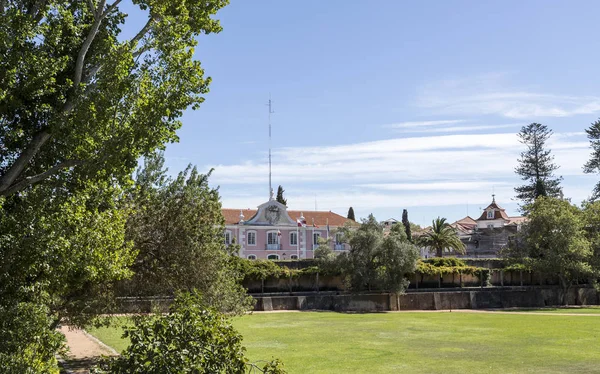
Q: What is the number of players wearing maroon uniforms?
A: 0